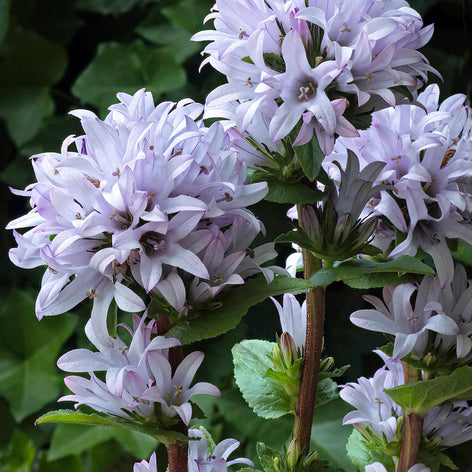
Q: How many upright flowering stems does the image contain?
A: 3